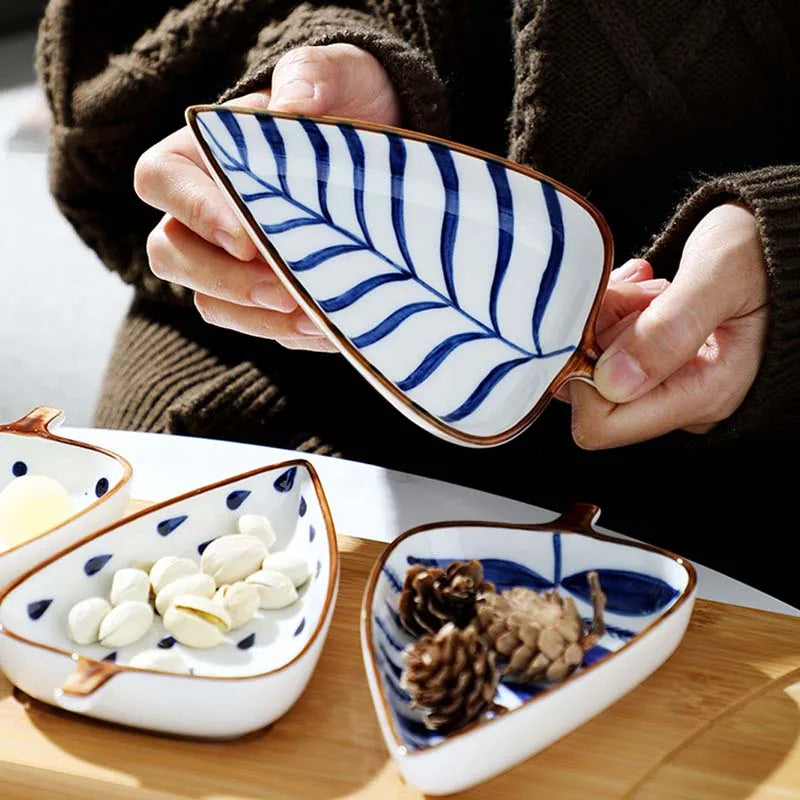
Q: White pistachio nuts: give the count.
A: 12